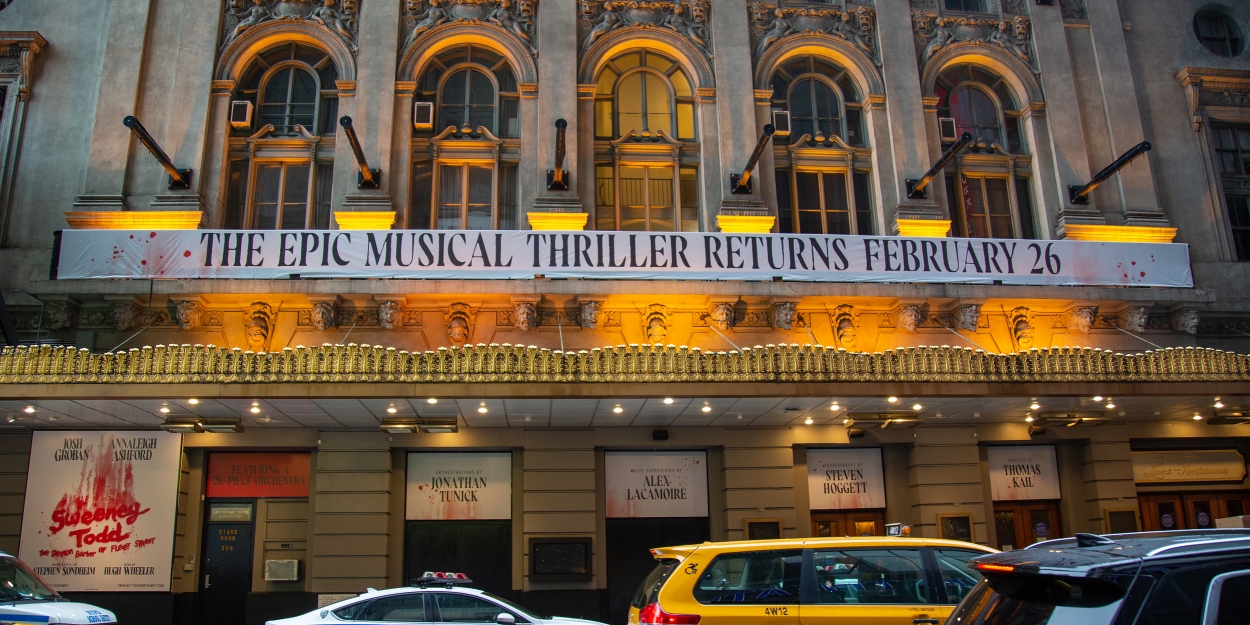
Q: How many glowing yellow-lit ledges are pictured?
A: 6